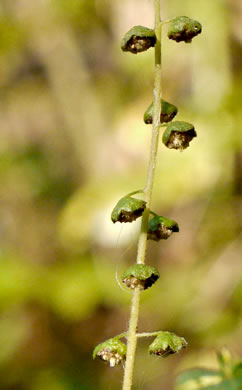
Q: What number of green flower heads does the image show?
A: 9